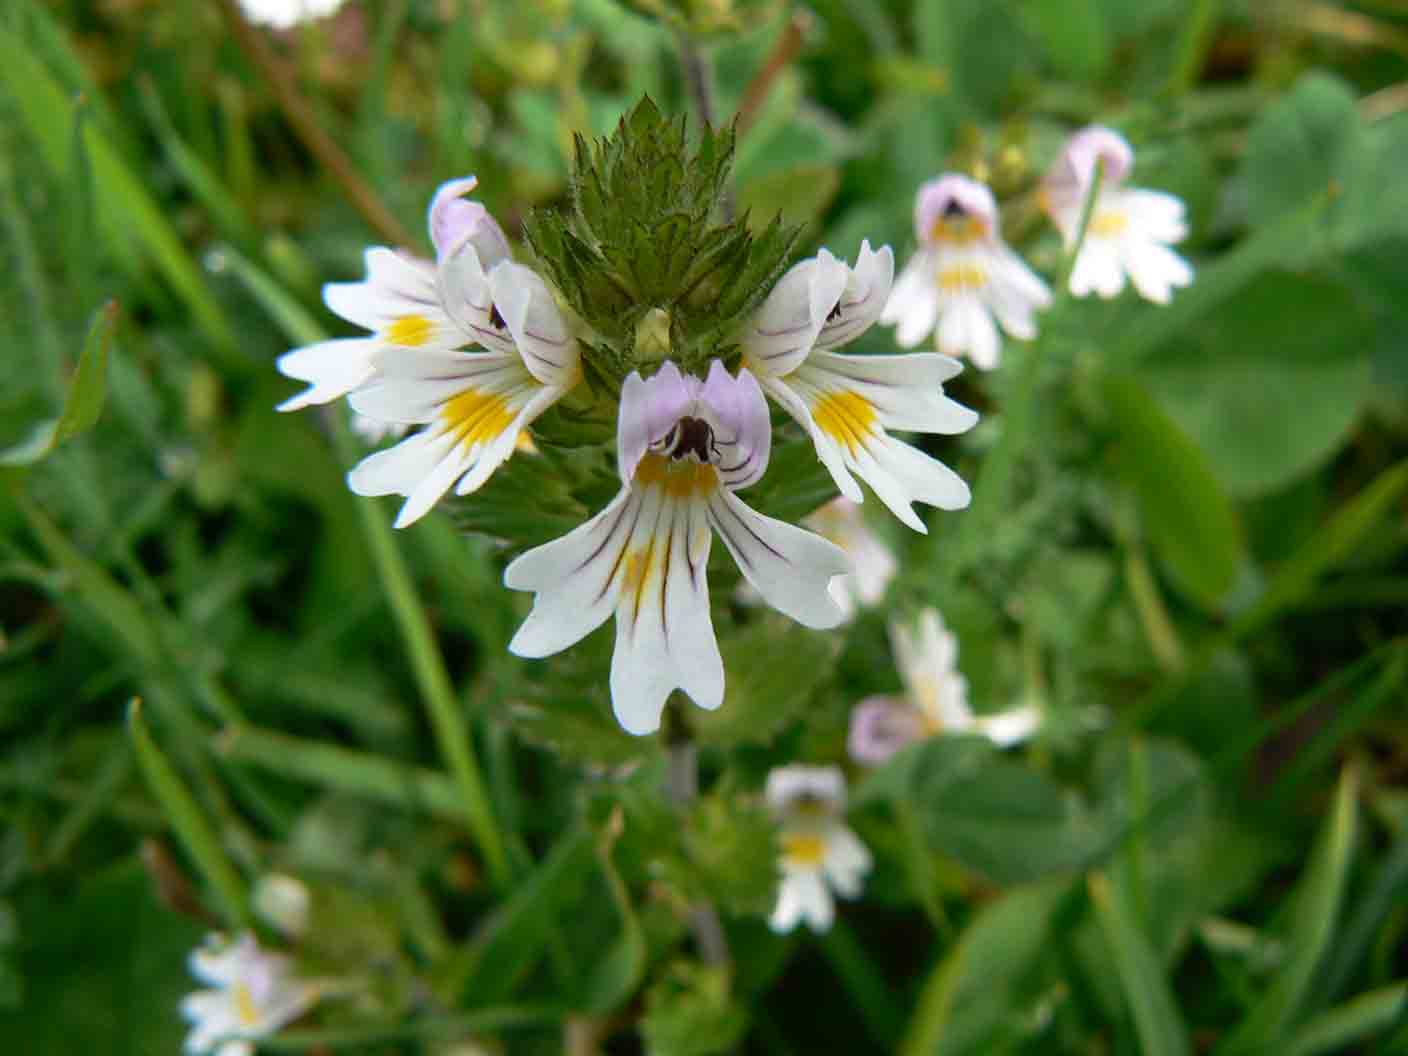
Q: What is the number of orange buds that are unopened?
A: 0